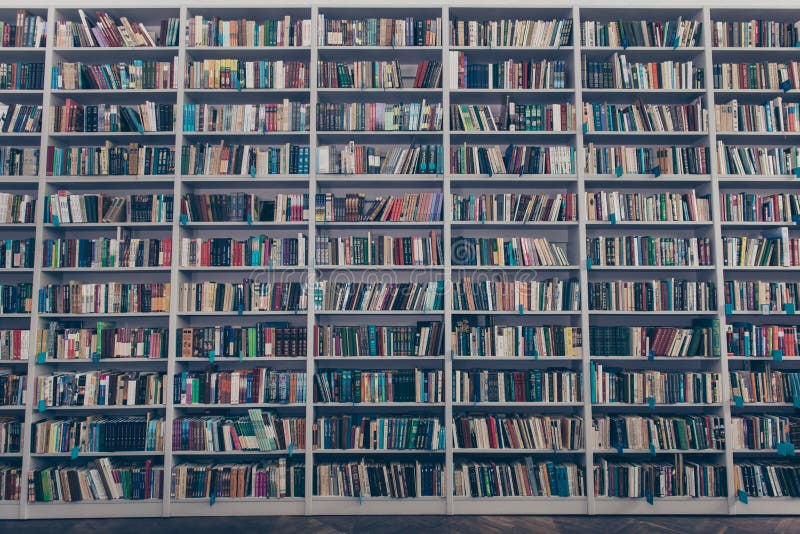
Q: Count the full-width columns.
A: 5